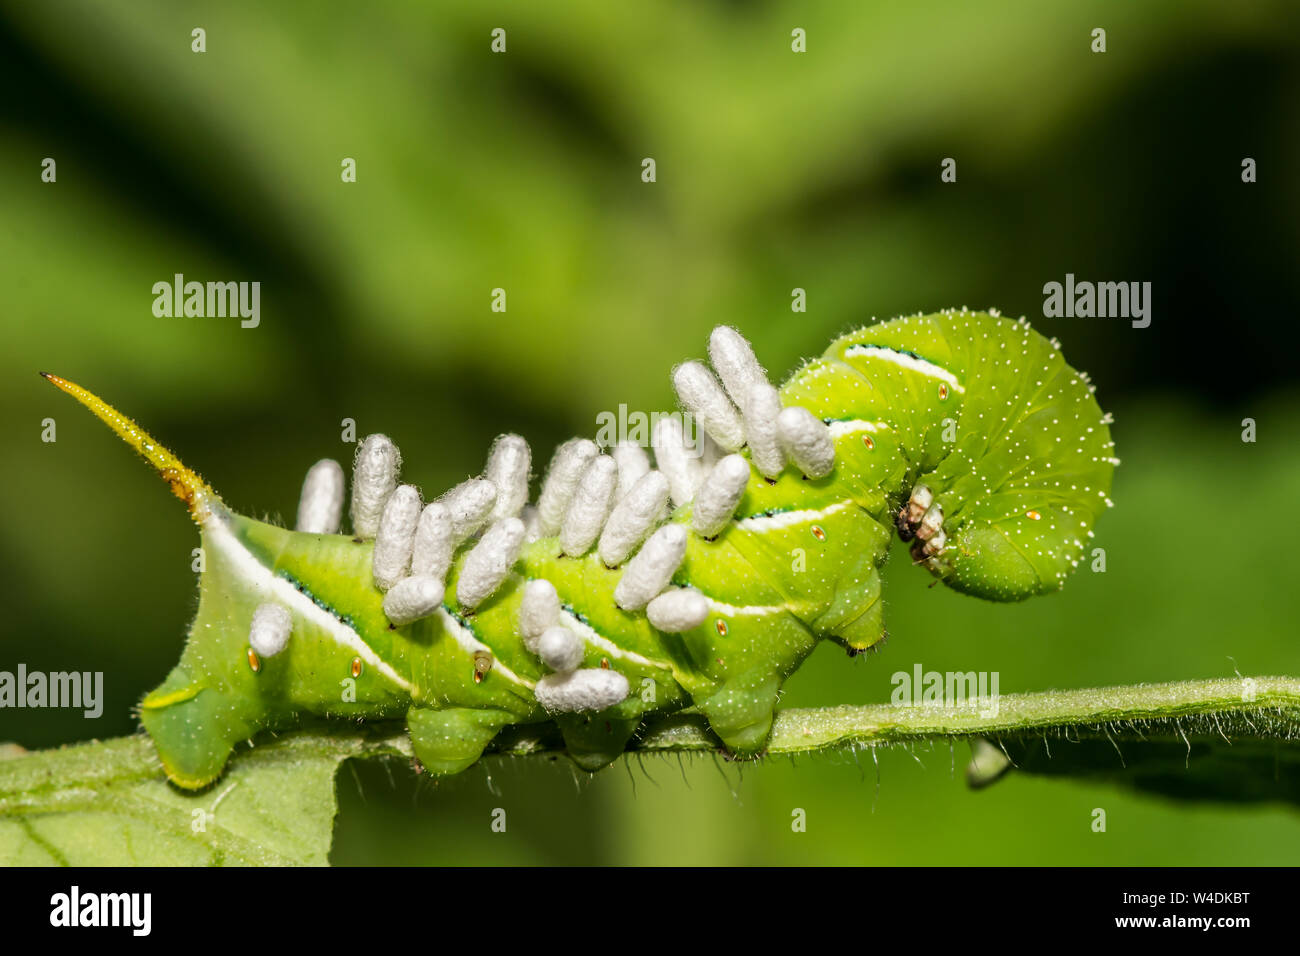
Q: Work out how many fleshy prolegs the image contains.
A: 5